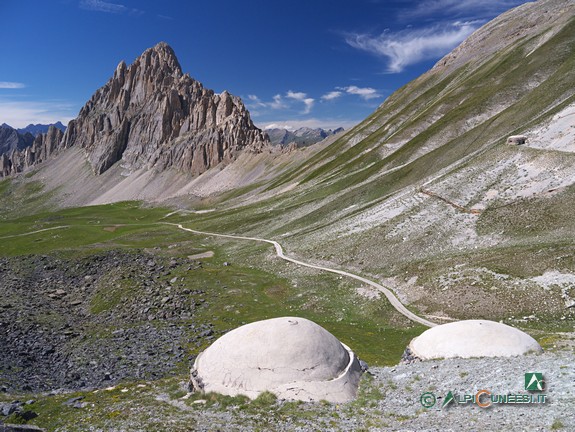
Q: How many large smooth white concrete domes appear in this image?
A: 2